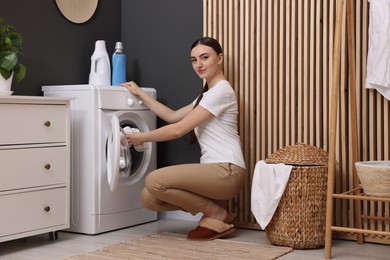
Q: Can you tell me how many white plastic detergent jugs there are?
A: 1